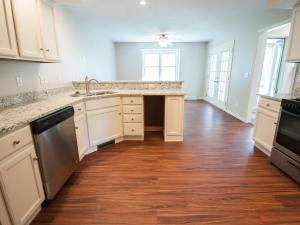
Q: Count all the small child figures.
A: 0